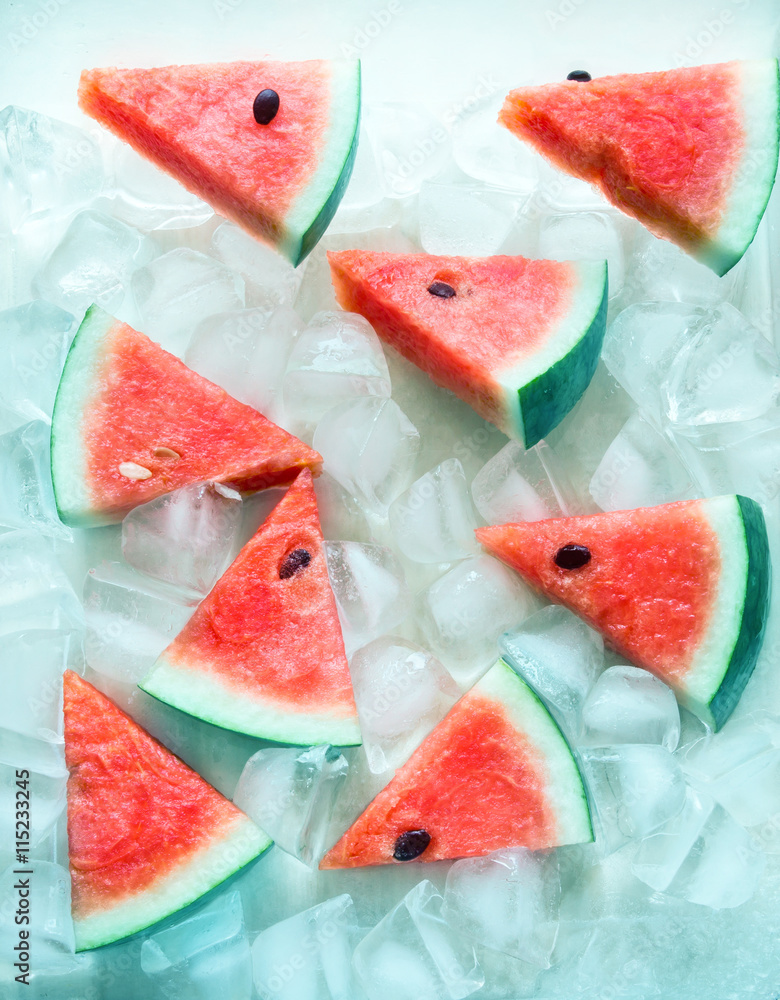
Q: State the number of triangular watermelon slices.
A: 8